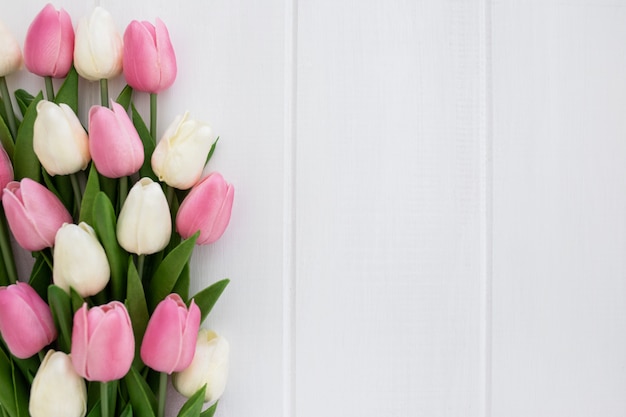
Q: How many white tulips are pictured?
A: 8